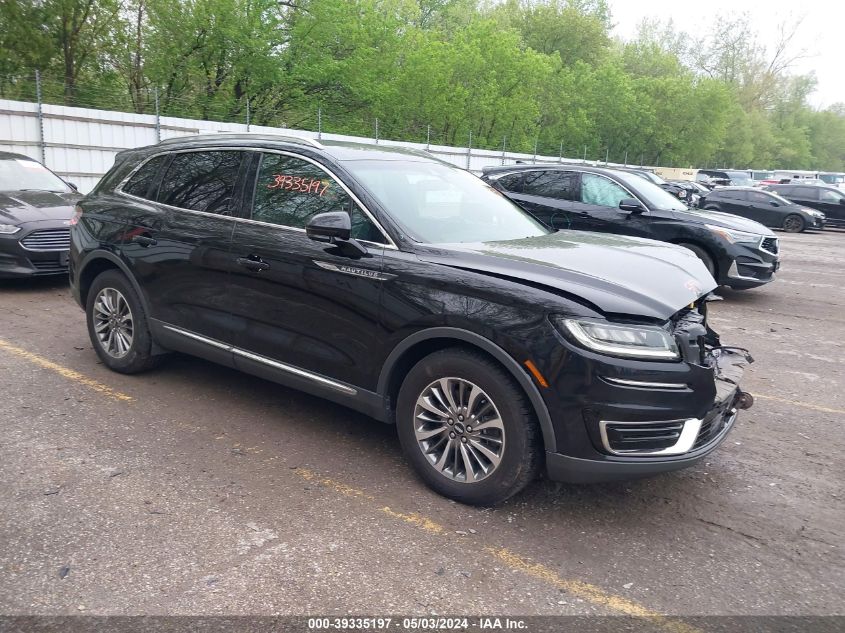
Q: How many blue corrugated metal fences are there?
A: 0